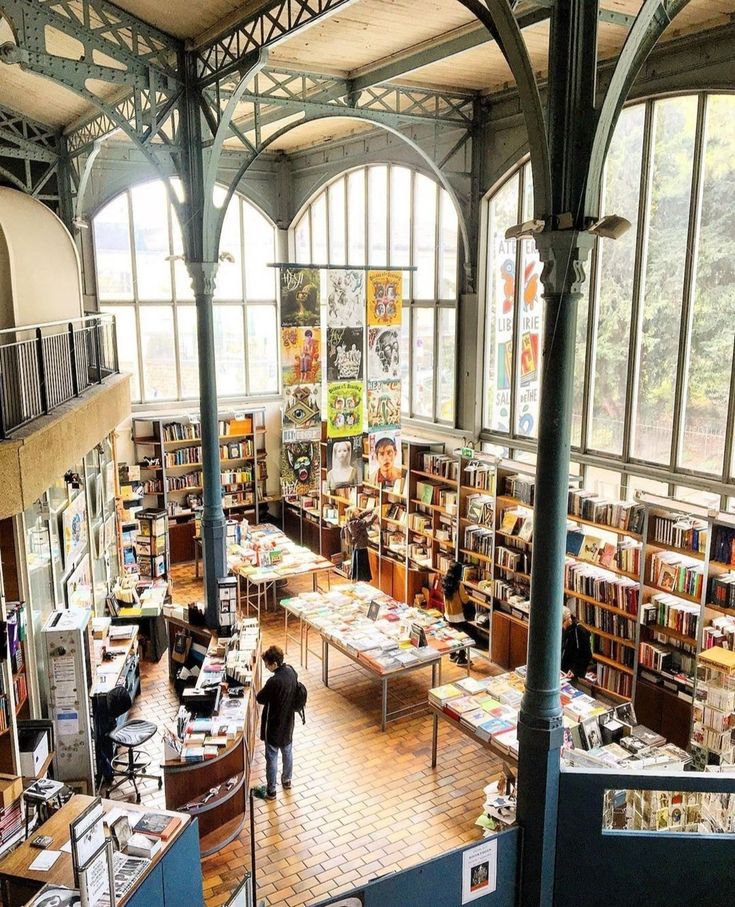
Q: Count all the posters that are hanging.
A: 12